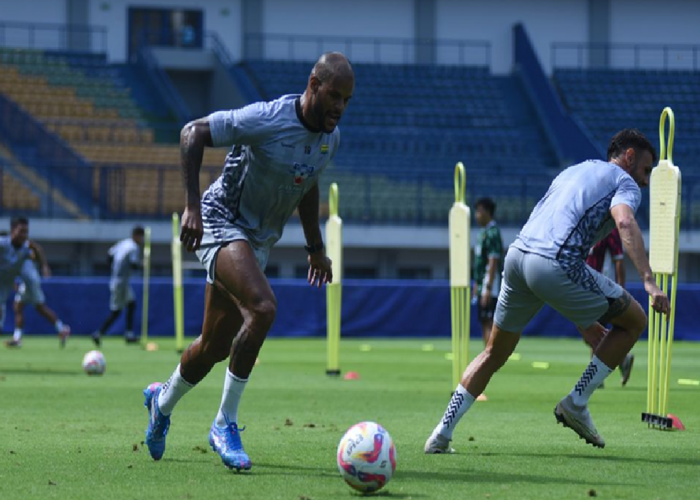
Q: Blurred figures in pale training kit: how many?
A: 3